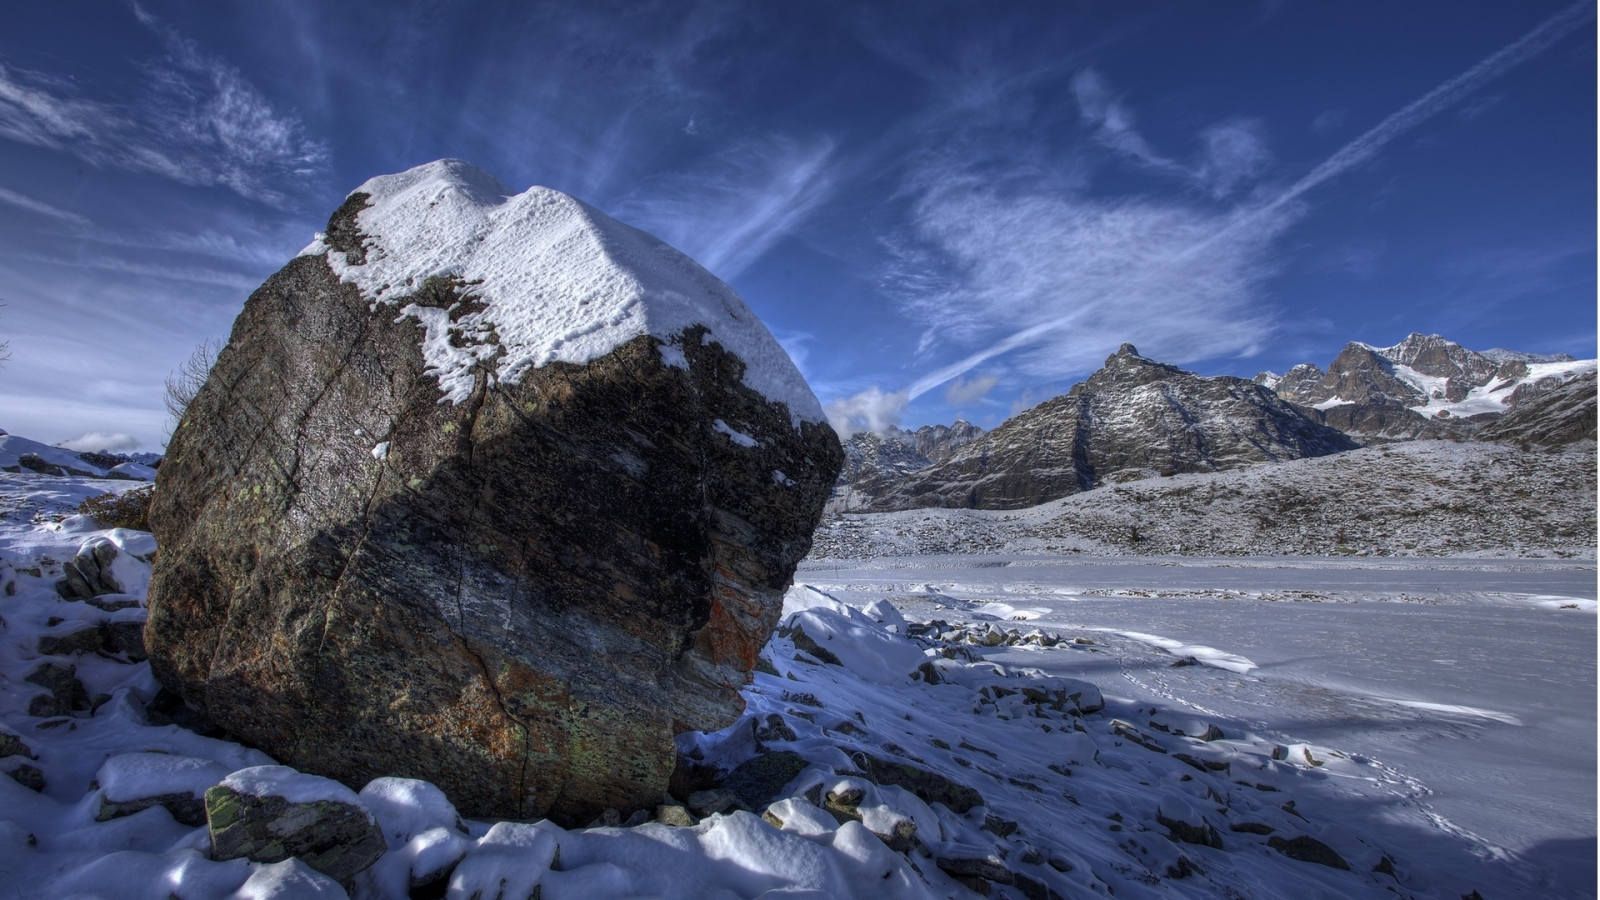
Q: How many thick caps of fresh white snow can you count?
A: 1